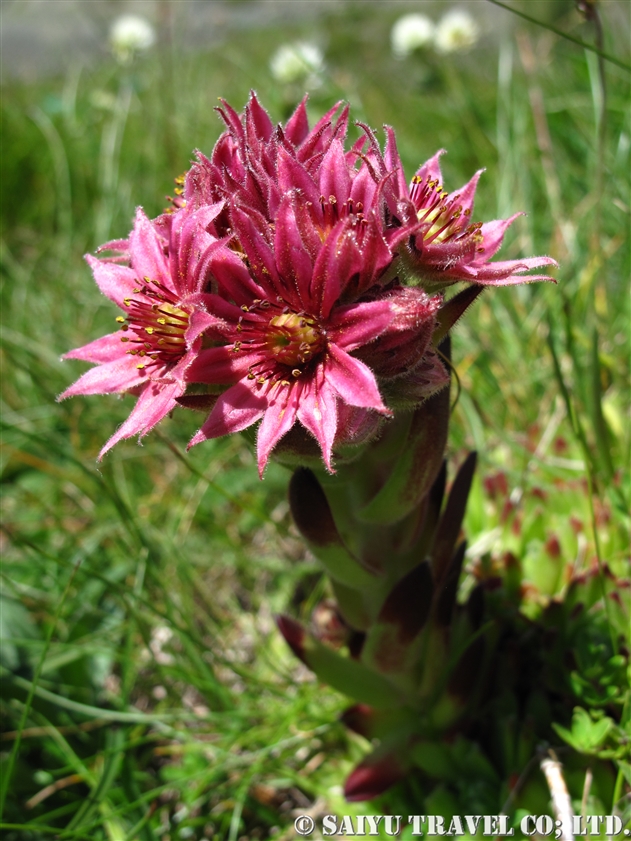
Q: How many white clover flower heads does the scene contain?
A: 4